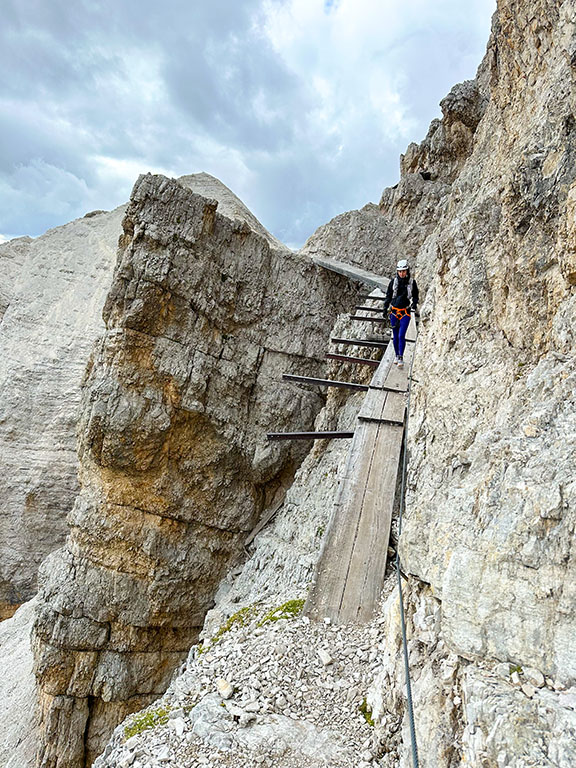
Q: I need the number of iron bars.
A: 7